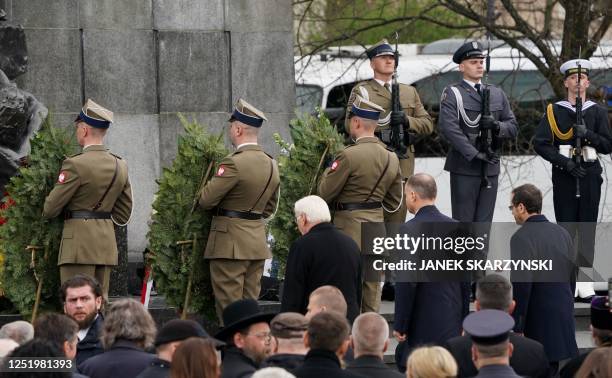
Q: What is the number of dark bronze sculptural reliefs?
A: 1